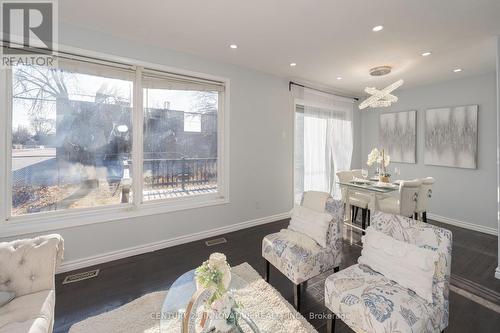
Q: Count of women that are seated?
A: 0